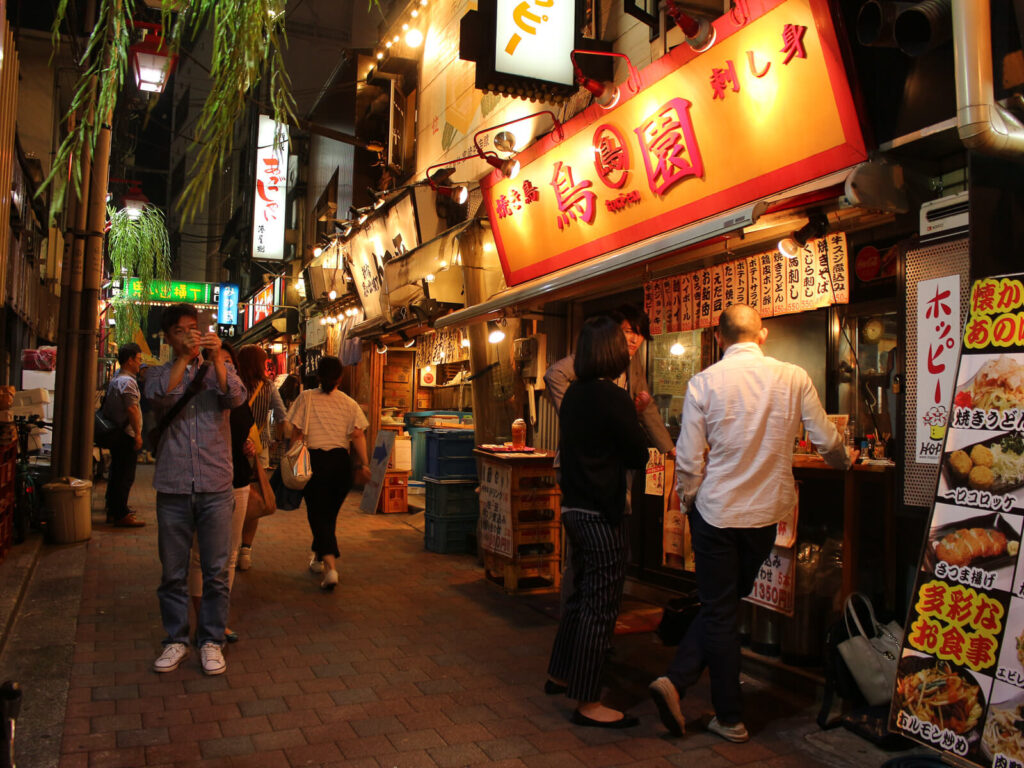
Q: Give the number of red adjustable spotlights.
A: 4